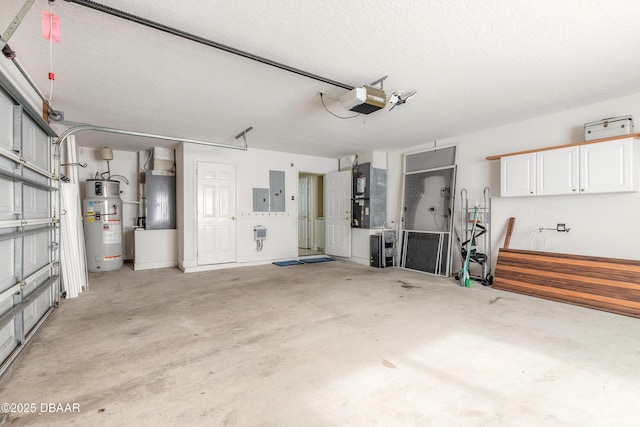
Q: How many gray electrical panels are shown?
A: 2